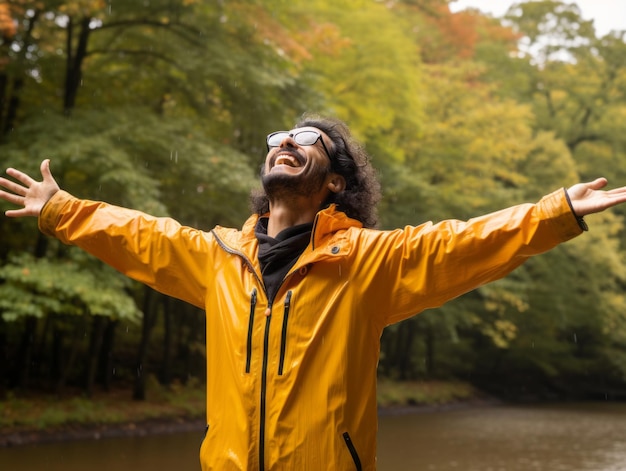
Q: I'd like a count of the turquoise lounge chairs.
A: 0